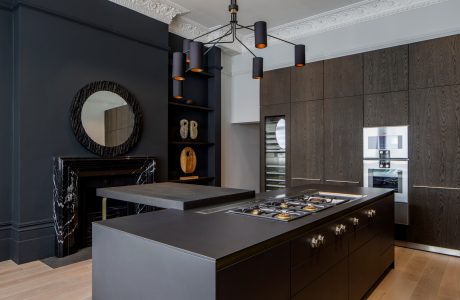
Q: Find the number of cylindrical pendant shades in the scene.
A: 7